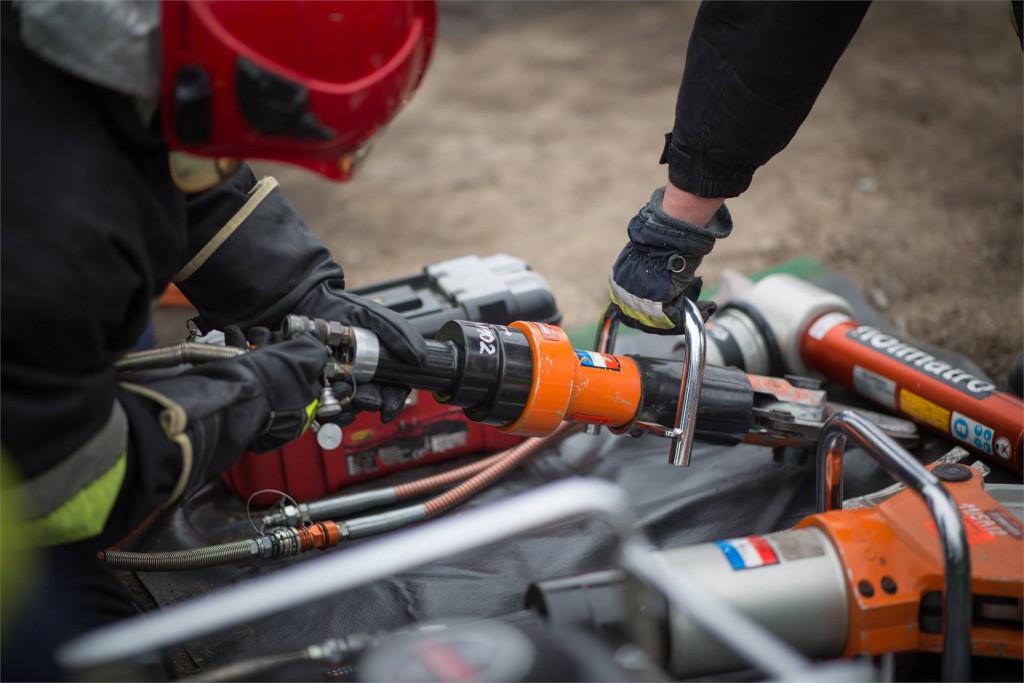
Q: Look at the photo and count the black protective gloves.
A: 3